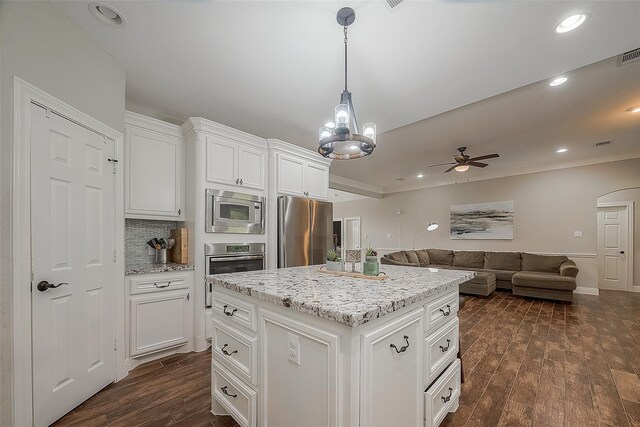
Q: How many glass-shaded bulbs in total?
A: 3